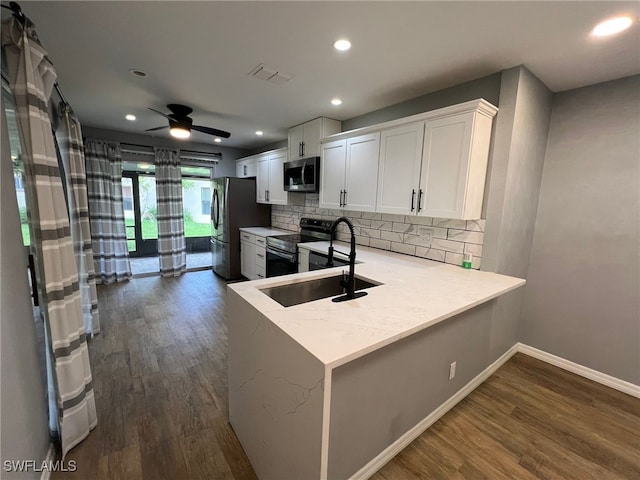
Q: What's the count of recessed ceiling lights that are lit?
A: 6